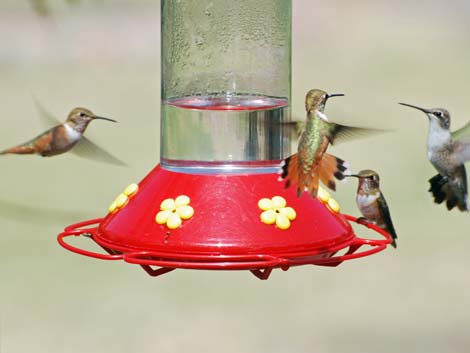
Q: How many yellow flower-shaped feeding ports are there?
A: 4